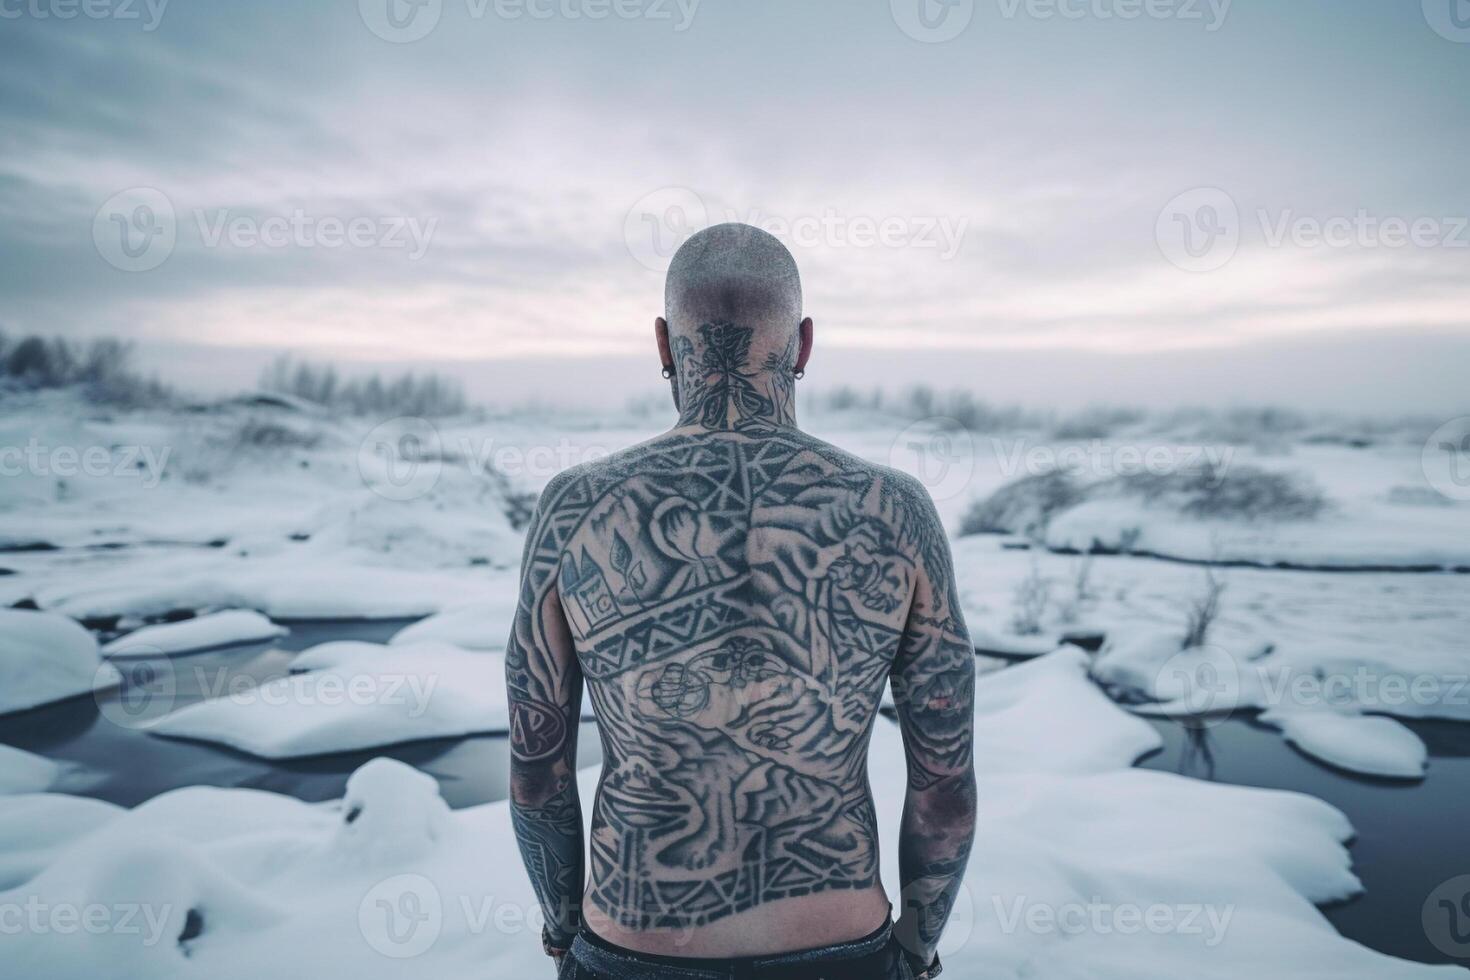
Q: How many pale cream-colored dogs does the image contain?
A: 0